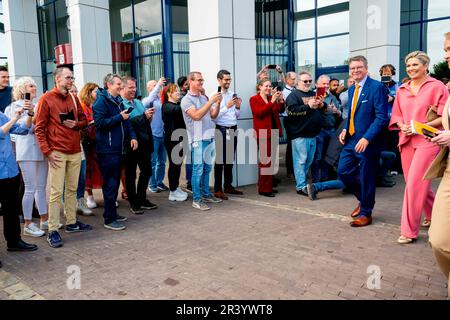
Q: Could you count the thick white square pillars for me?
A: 4